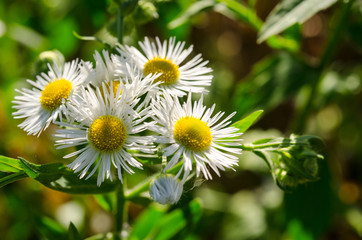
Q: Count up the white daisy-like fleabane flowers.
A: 5